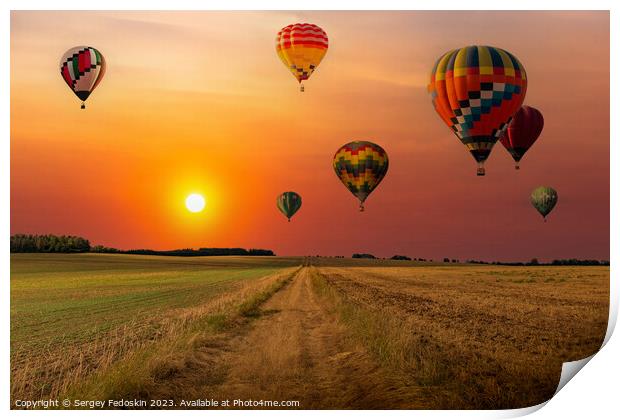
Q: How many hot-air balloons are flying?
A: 7